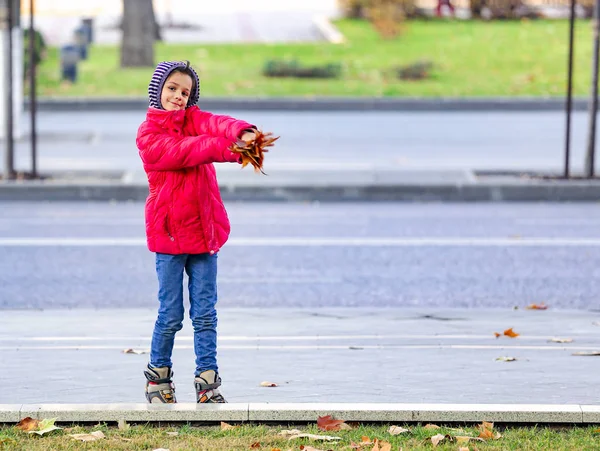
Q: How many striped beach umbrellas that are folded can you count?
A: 0